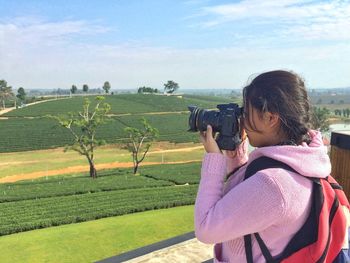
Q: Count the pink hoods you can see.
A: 1